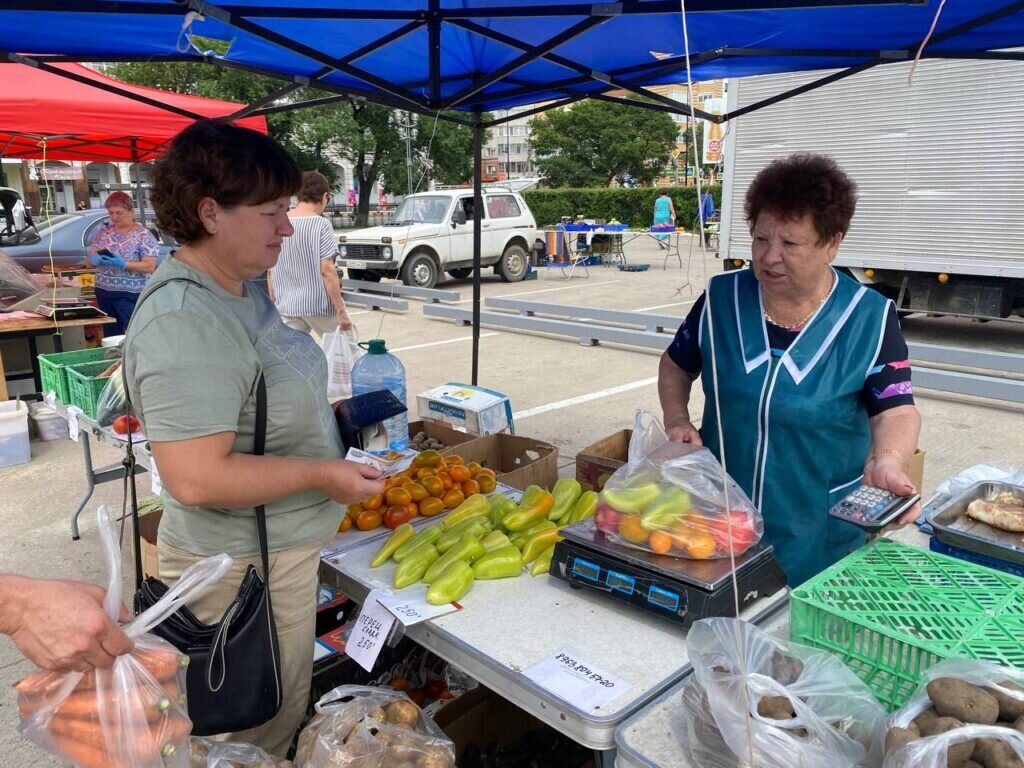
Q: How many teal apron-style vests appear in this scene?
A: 1